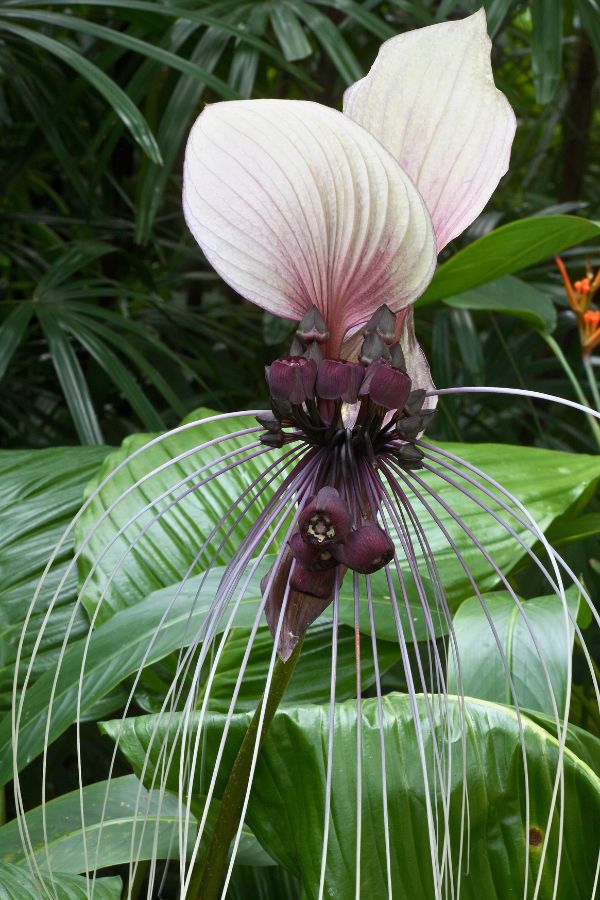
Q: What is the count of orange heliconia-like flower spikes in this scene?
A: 1